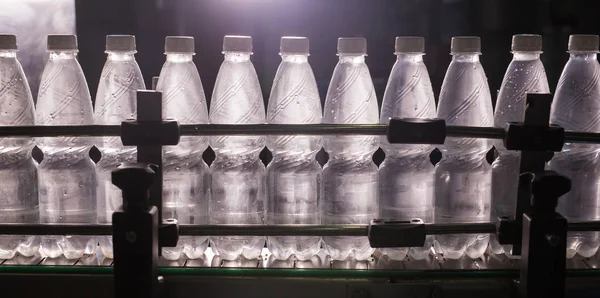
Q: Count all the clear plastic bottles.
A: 11